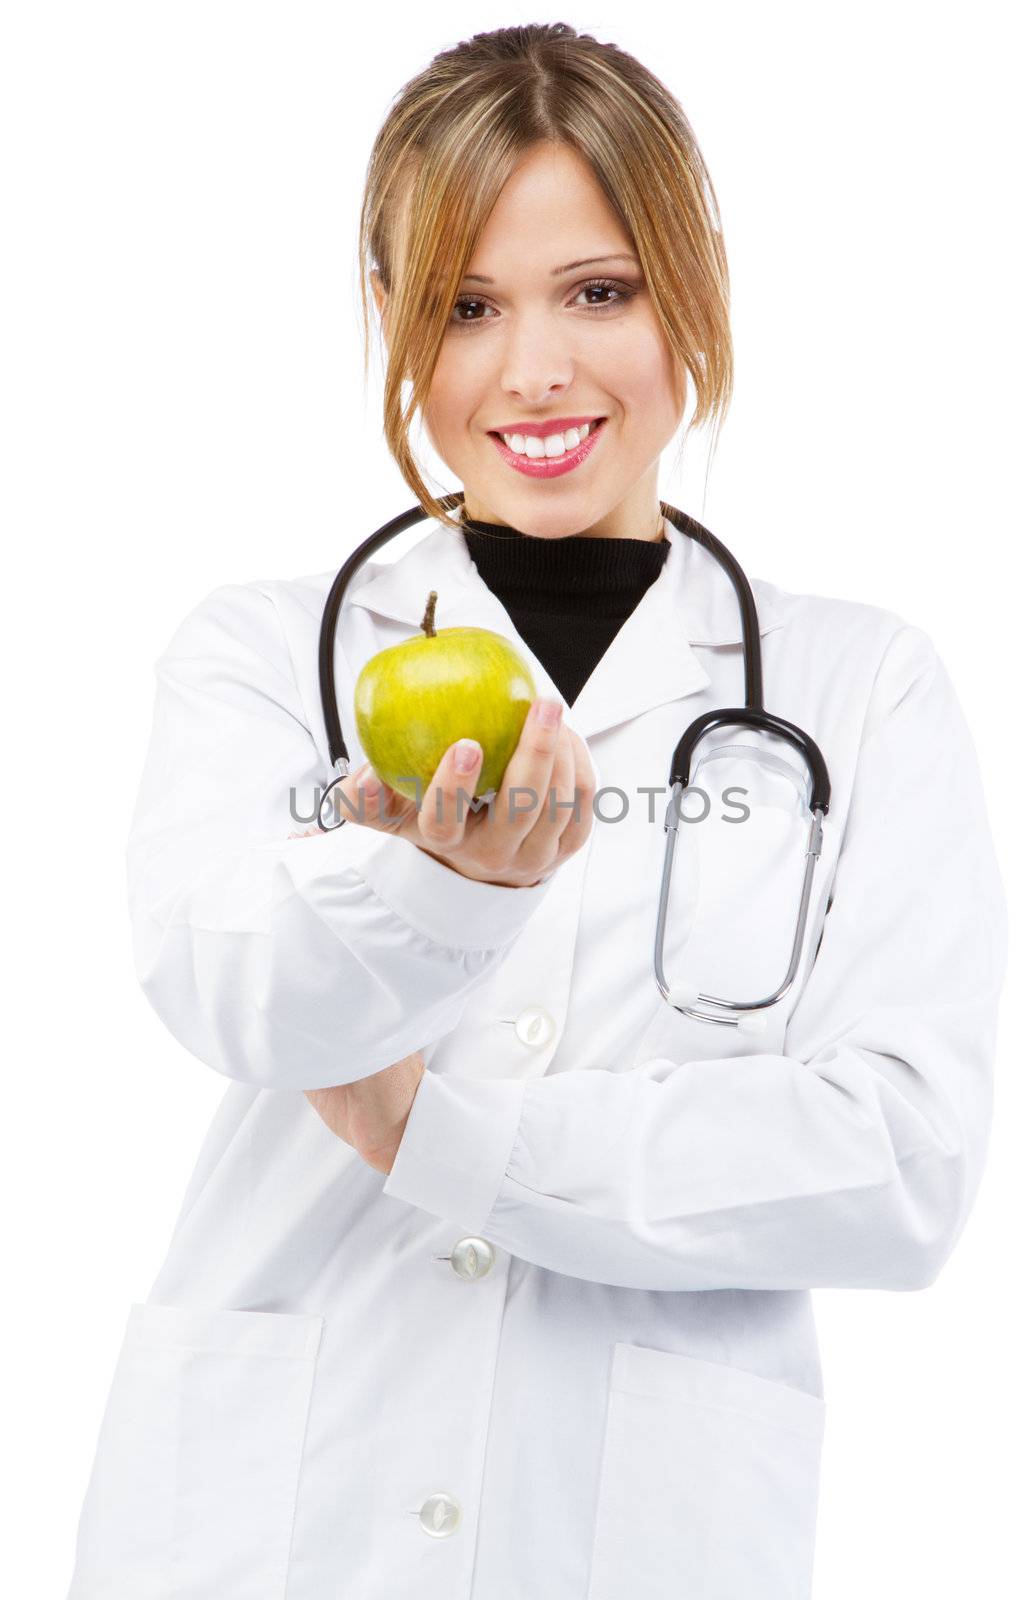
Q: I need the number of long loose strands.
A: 2